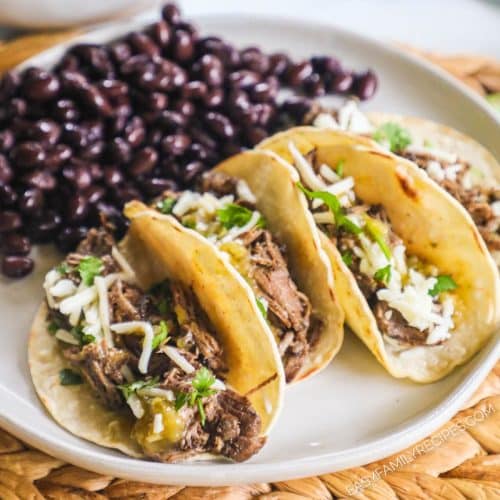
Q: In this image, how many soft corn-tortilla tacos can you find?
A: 4